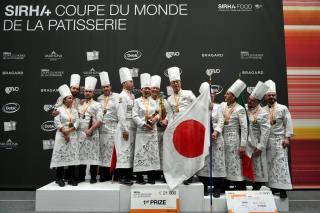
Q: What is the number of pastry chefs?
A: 12